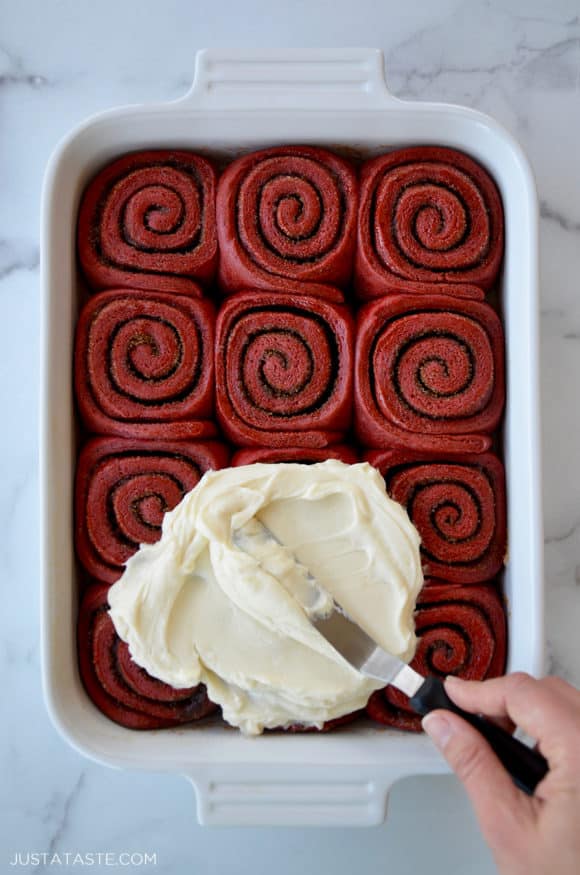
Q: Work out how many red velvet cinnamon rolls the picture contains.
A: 12